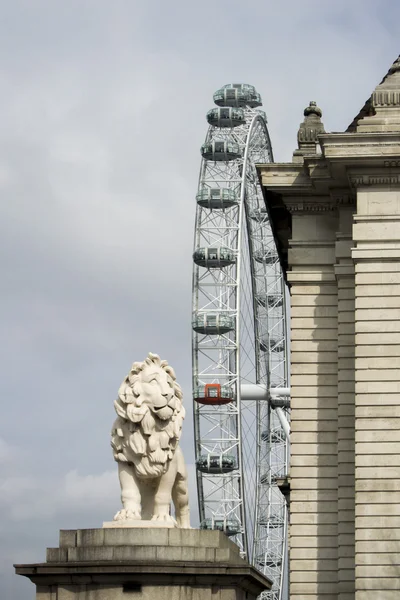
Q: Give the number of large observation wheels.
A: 1